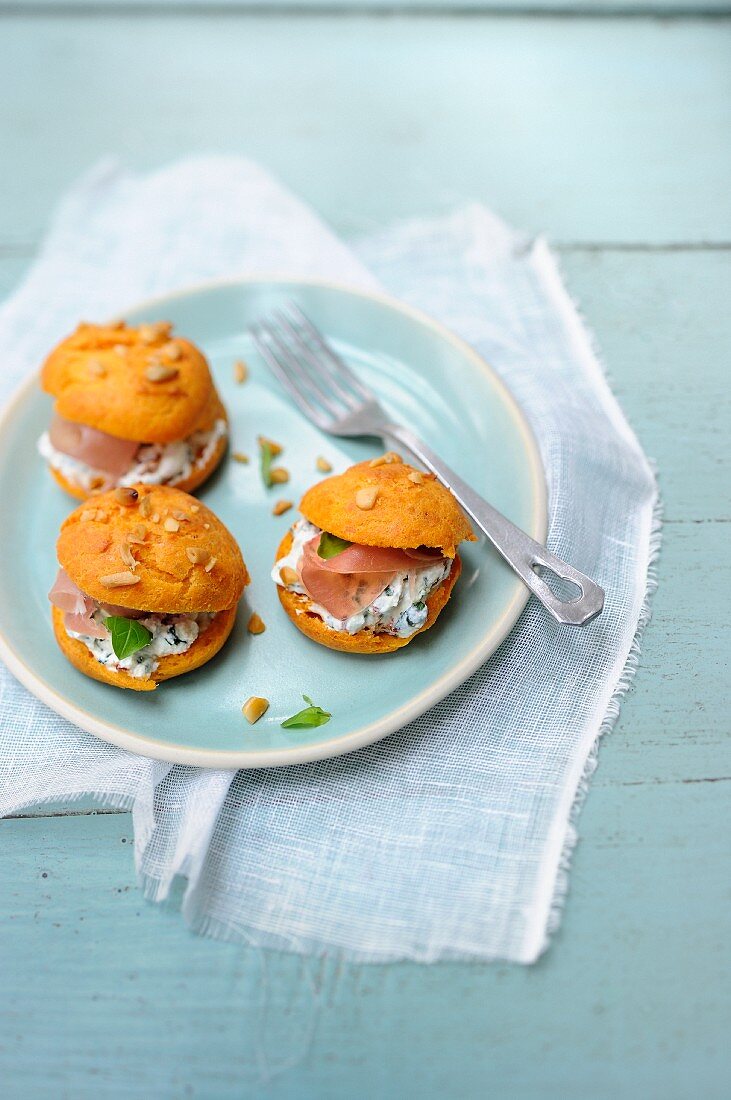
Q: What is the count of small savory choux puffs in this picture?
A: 3